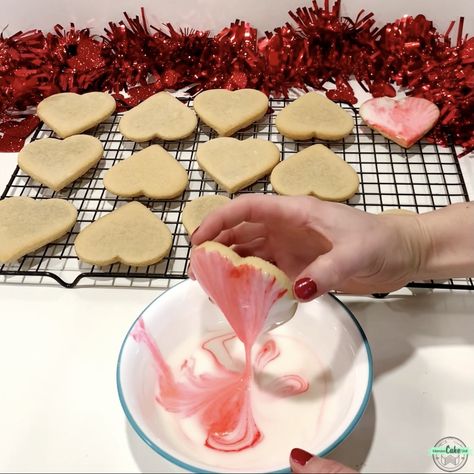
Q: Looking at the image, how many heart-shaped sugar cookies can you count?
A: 14